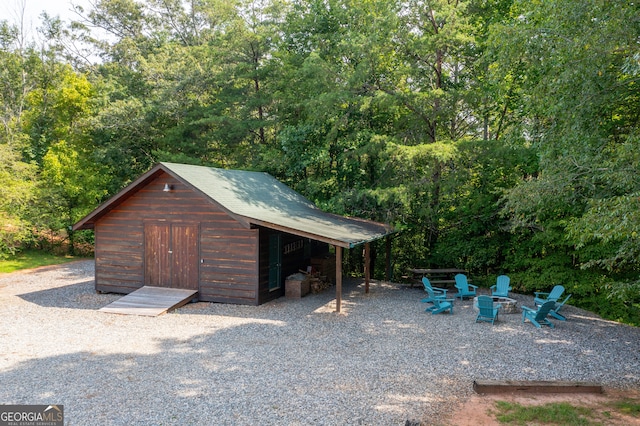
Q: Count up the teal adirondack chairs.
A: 8